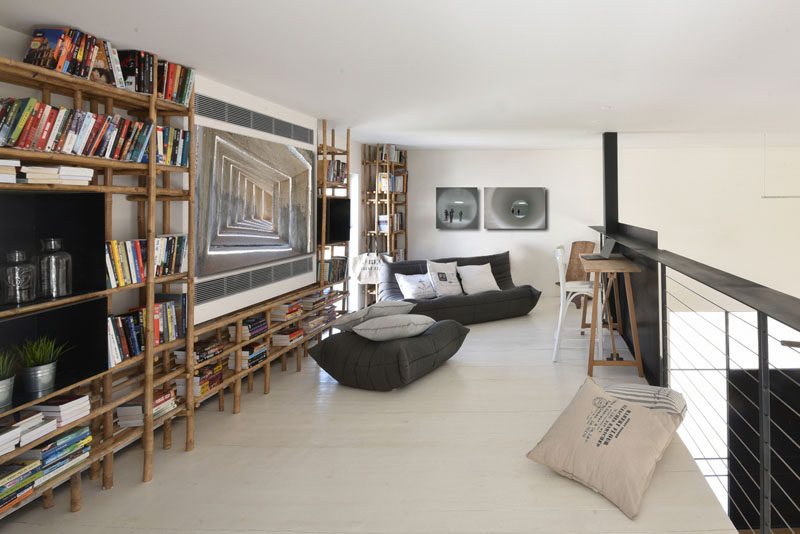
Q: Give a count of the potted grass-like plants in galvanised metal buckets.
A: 2